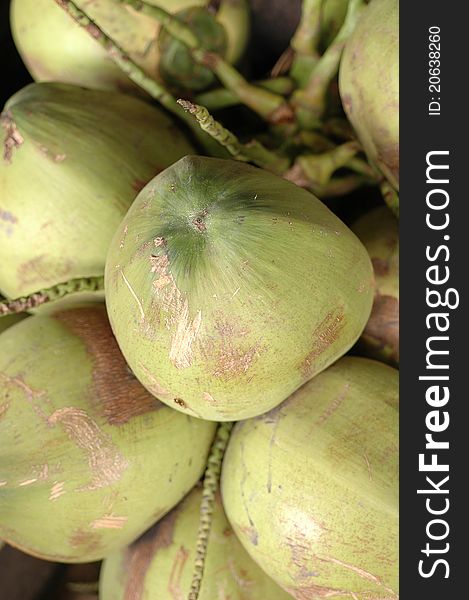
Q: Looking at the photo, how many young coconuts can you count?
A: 8